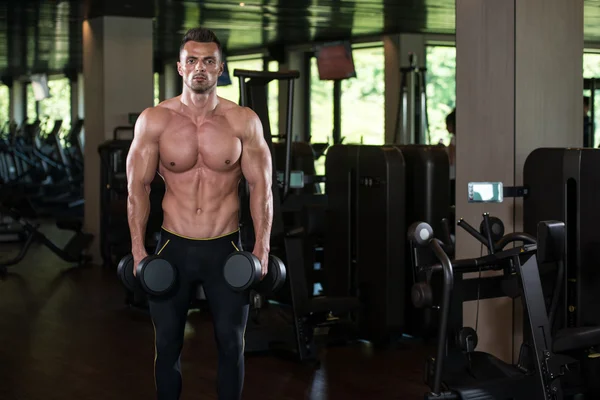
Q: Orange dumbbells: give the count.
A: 0